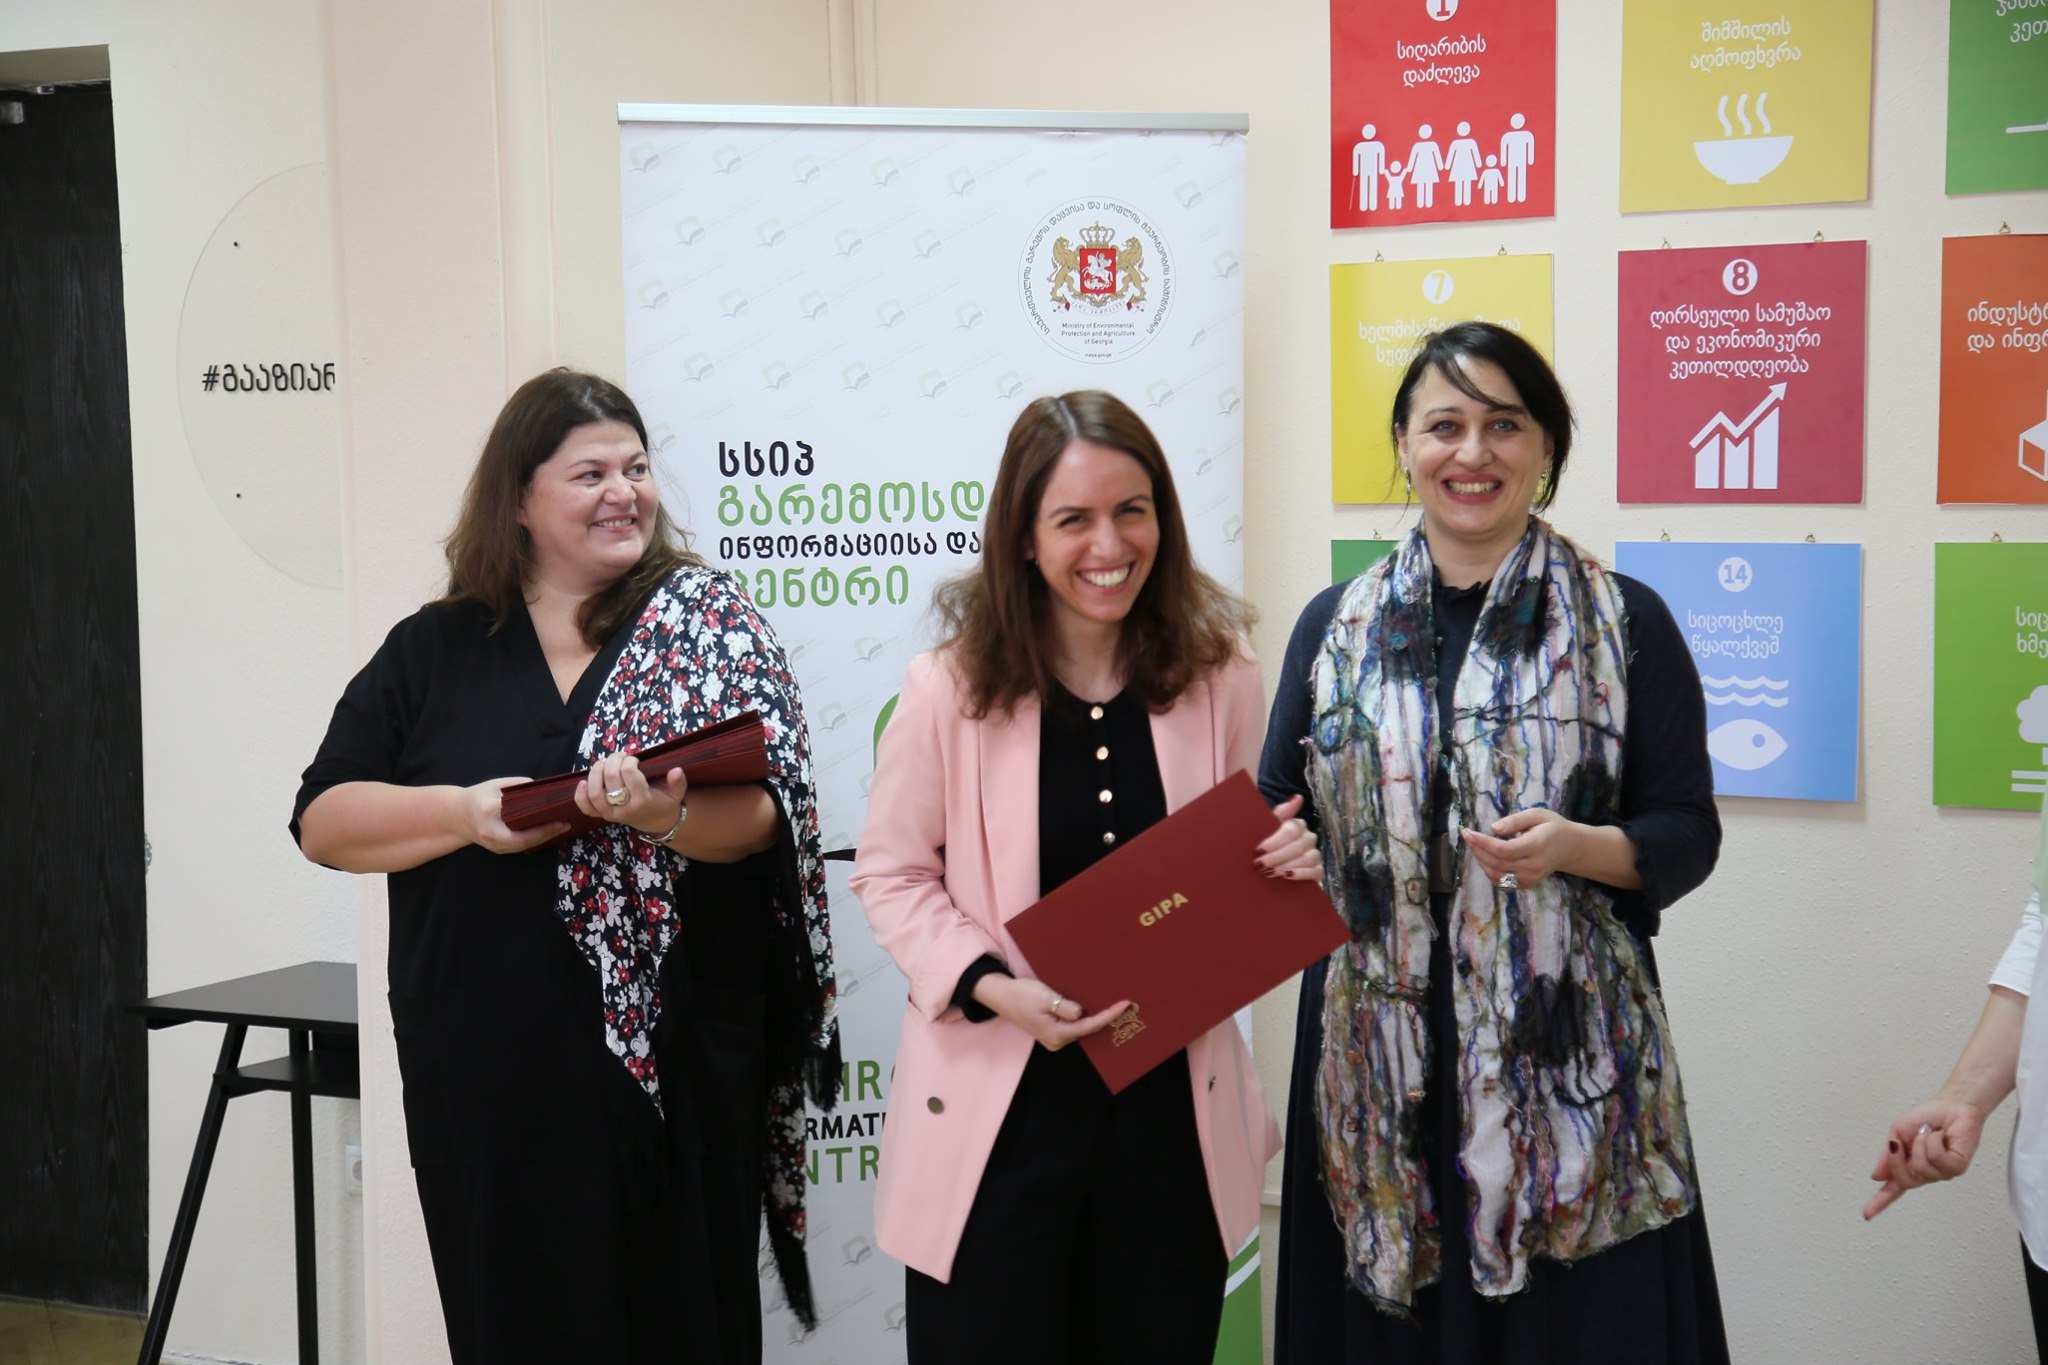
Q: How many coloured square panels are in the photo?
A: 9